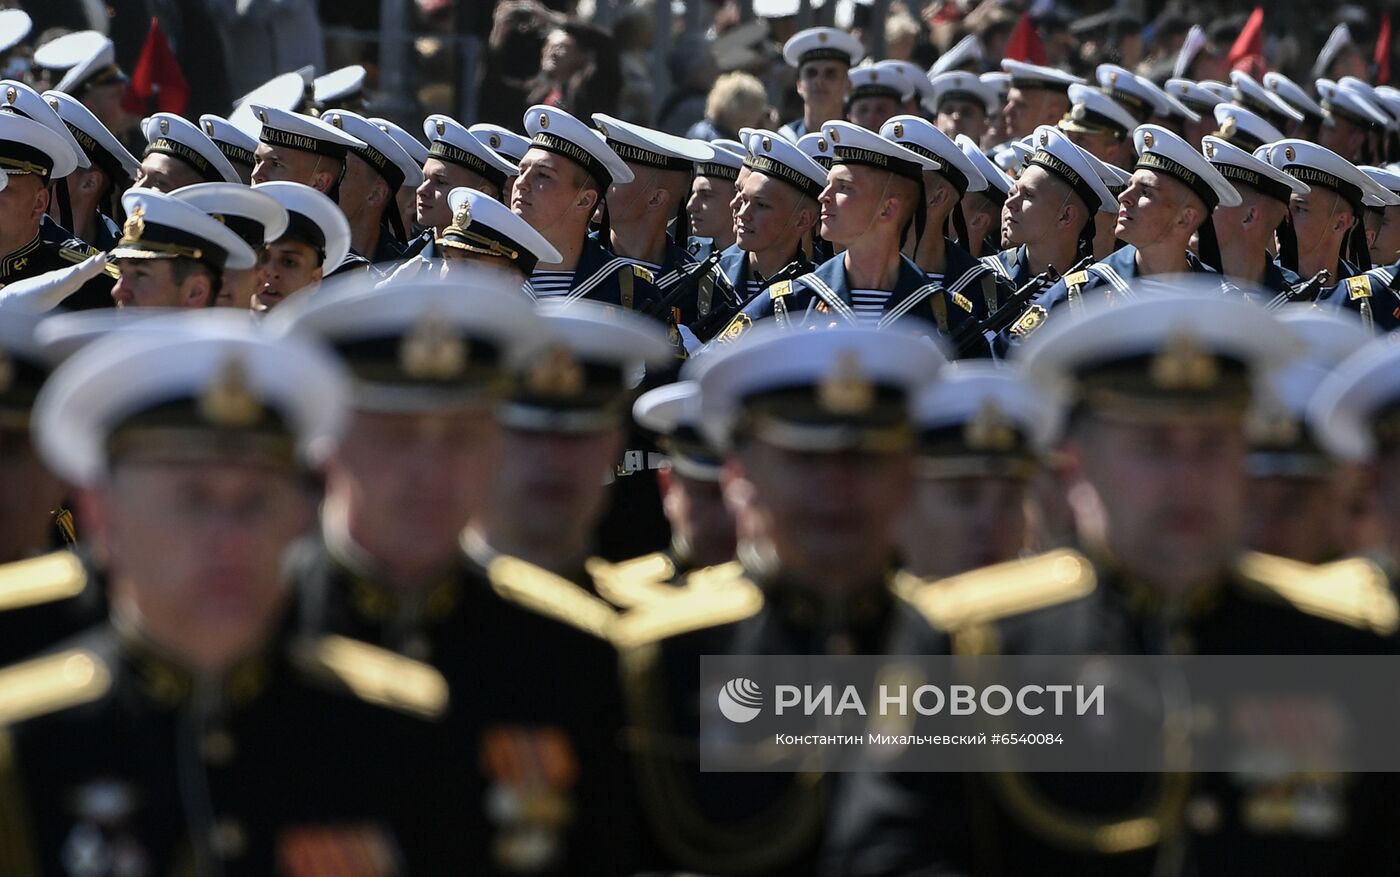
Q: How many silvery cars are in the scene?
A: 0